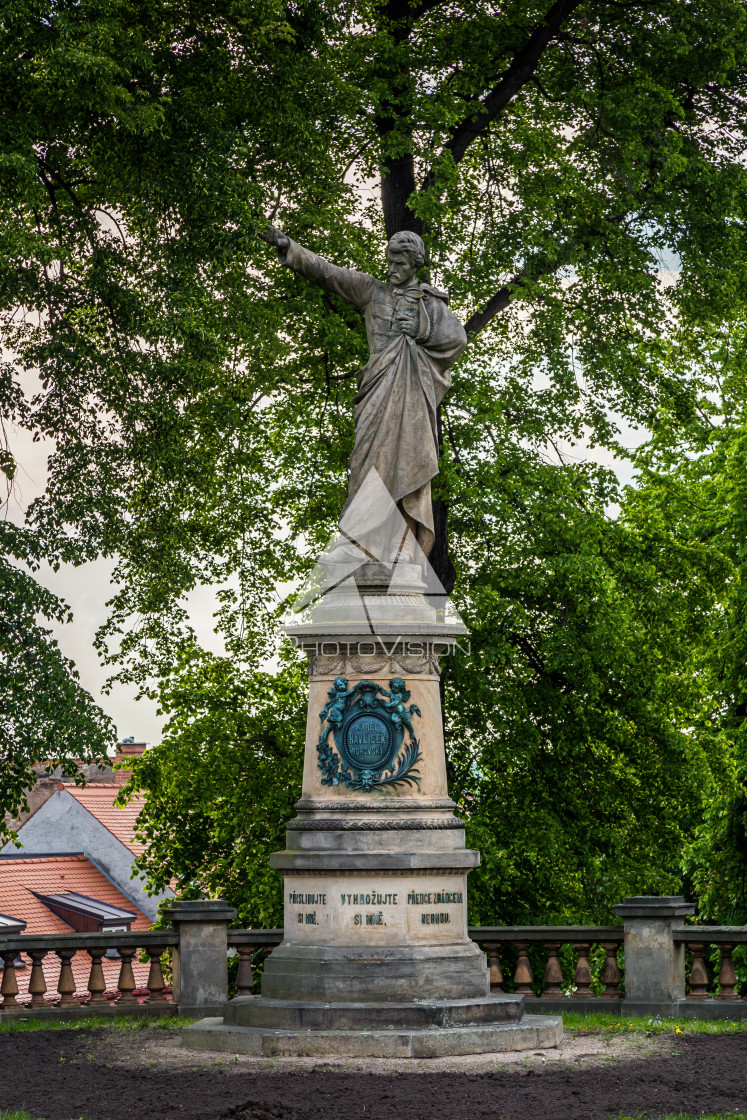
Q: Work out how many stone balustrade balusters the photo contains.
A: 14